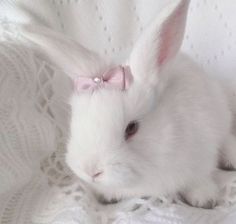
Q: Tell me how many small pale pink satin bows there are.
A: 1